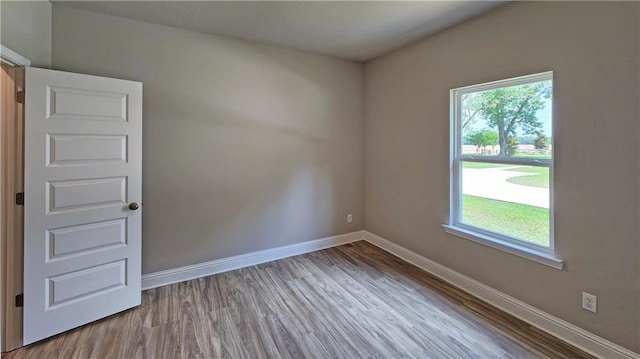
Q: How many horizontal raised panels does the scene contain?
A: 5